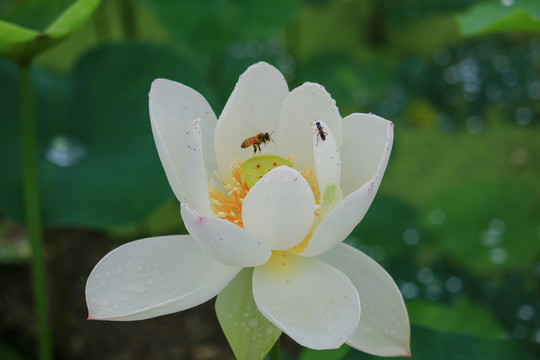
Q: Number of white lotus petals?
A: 12